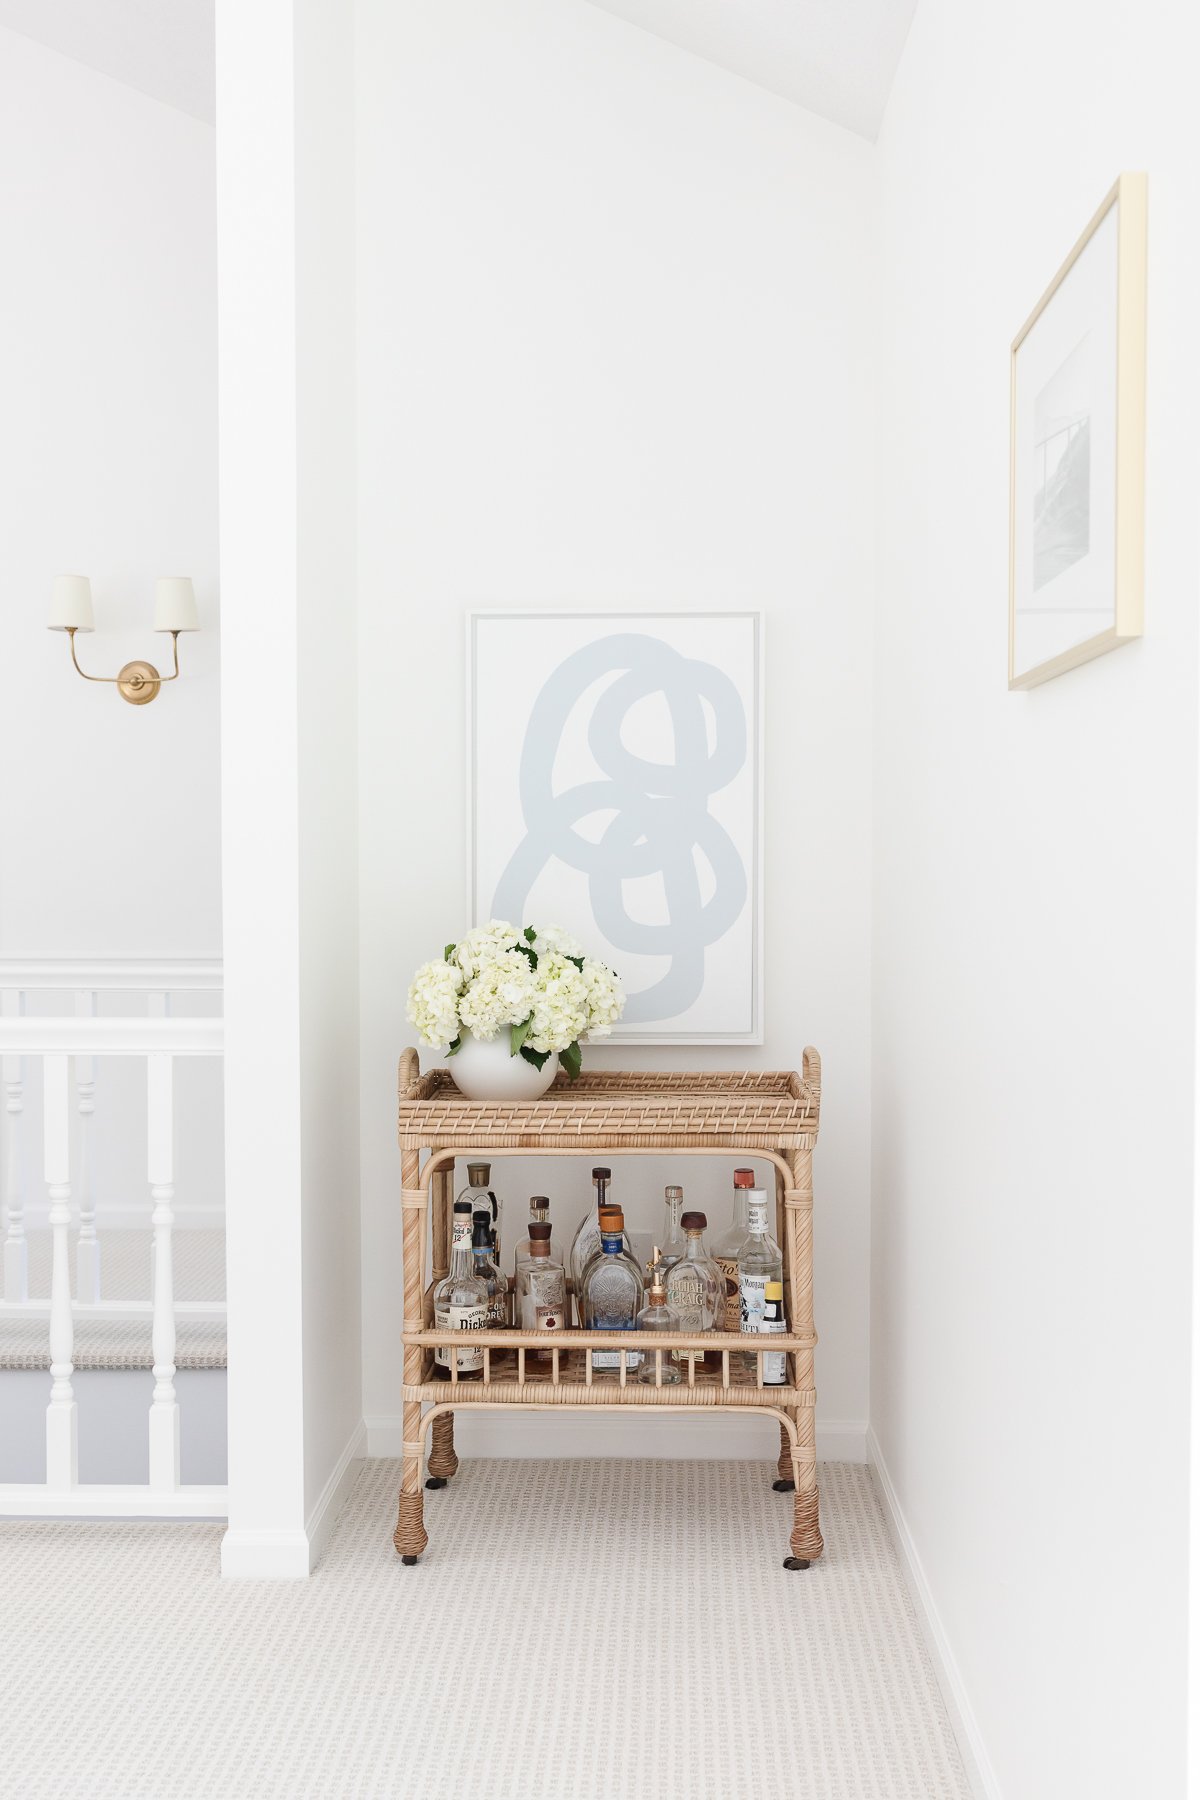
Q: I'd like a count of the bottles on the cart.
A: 14